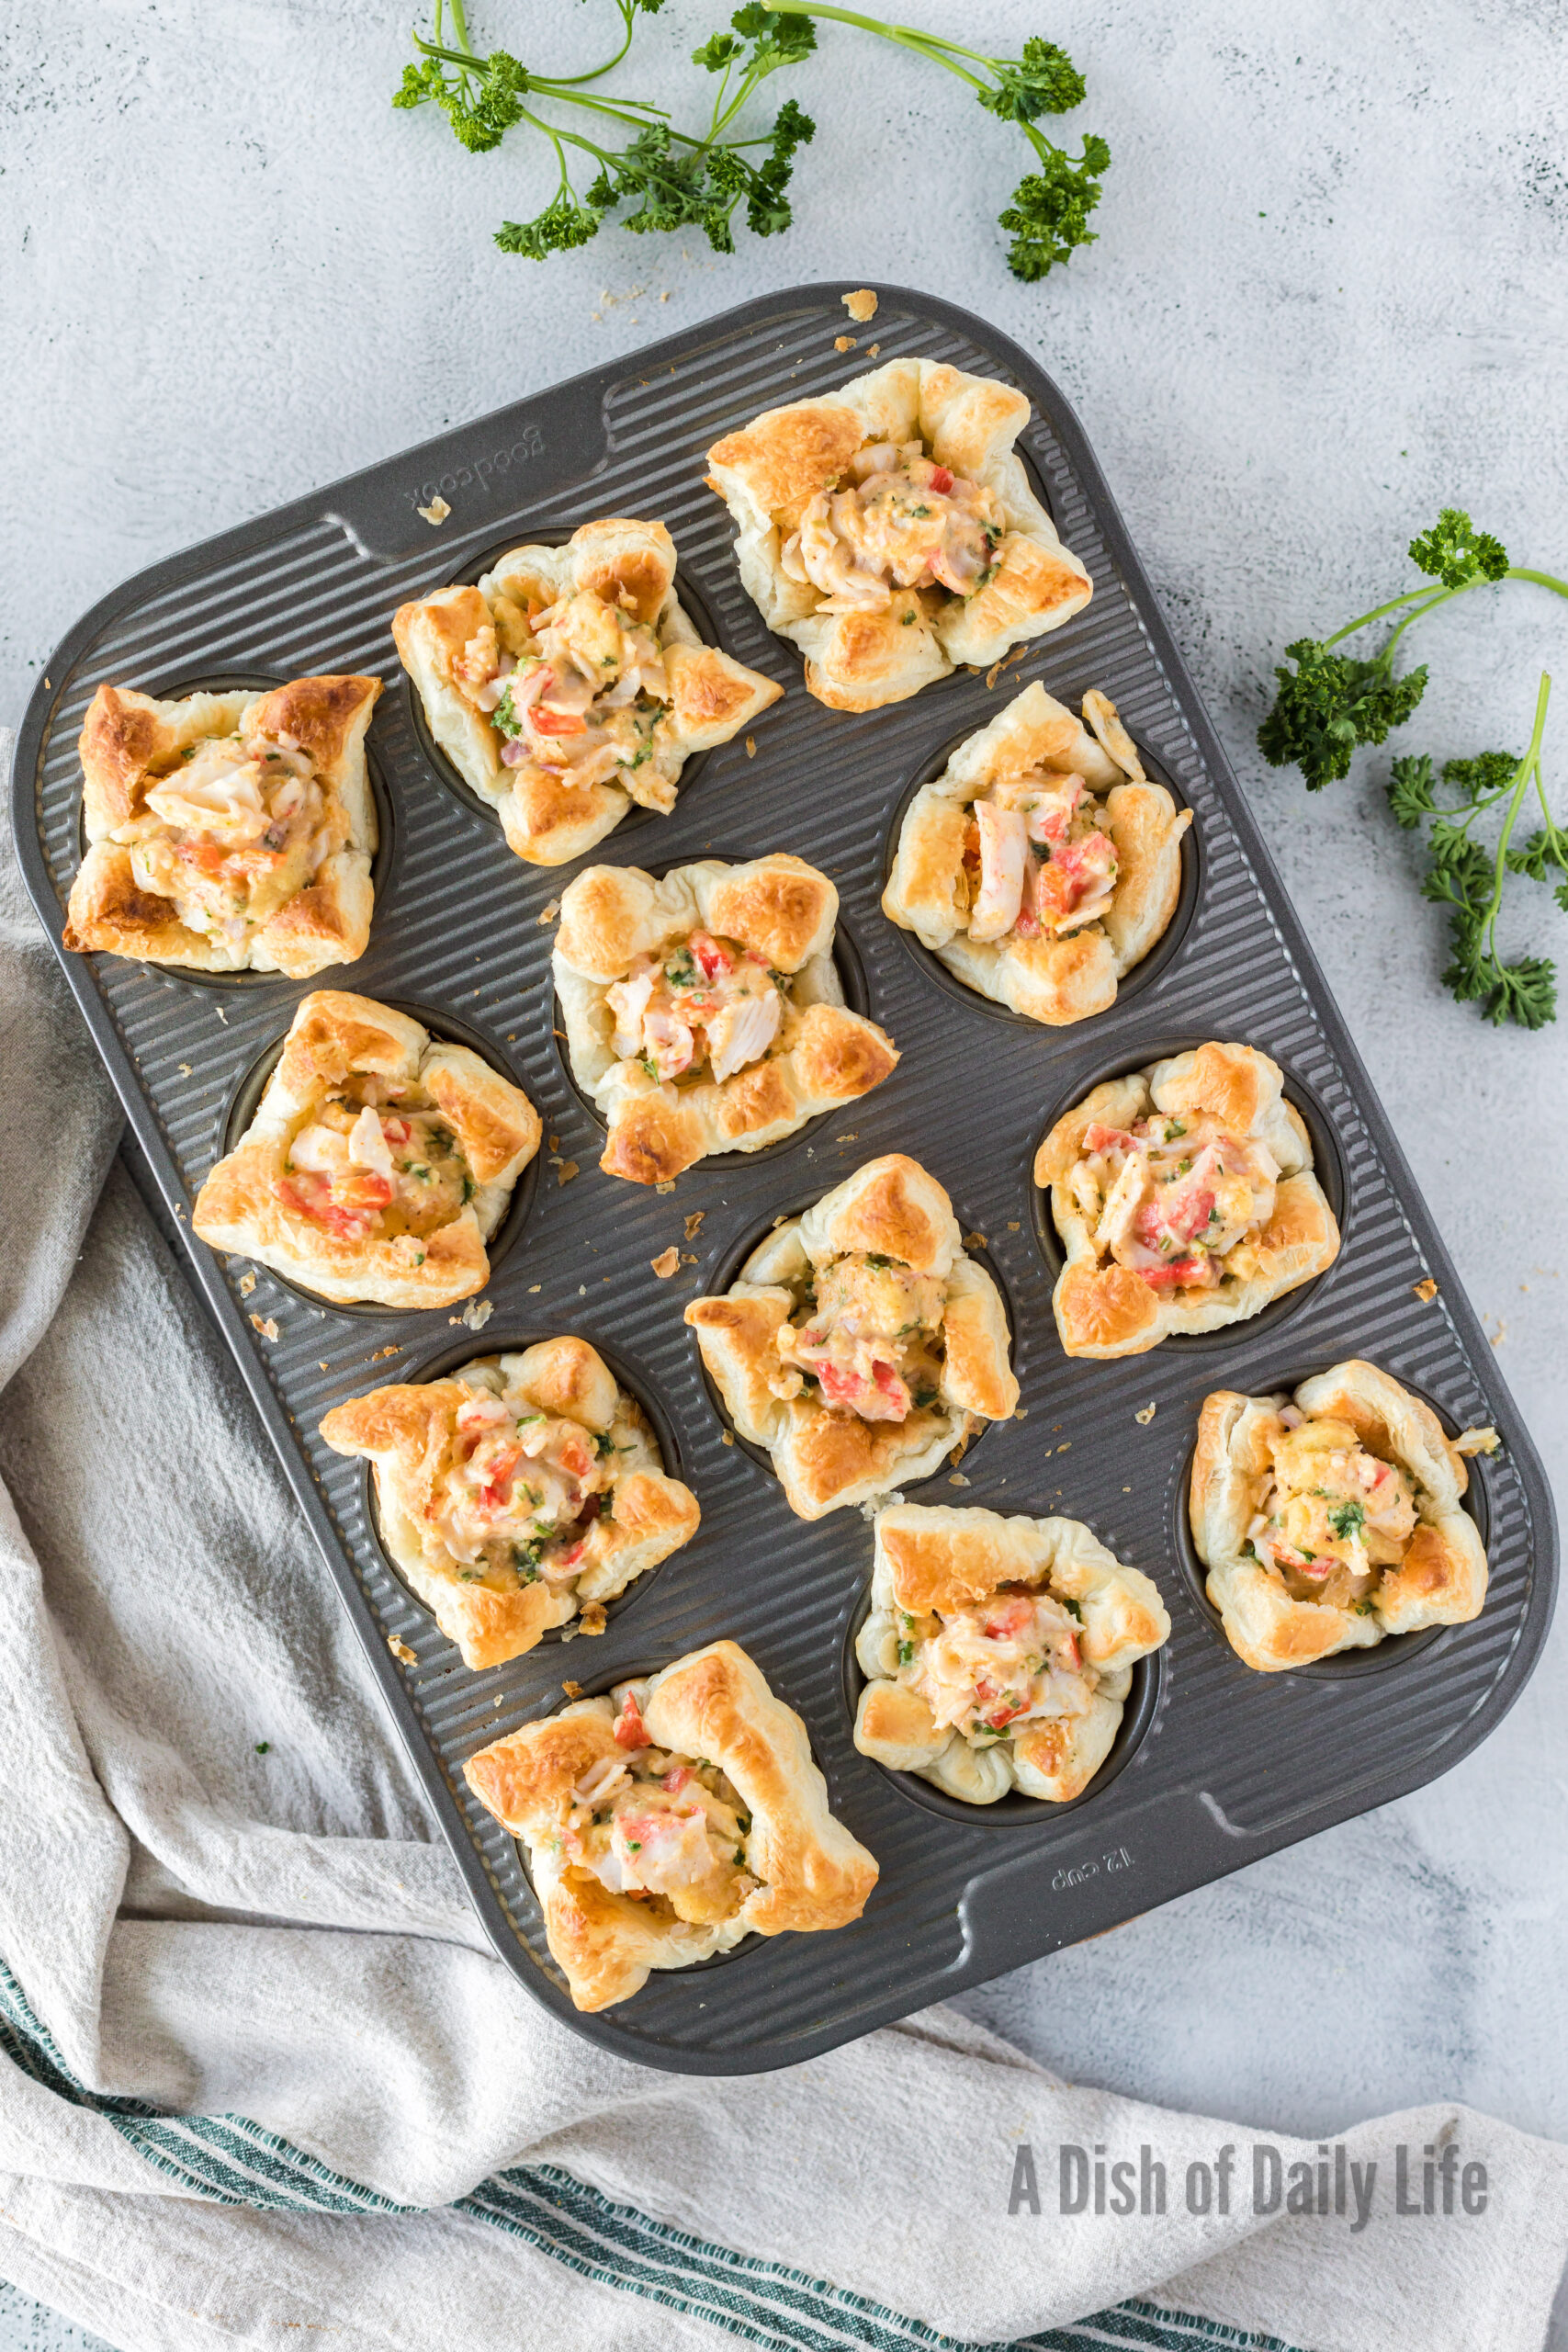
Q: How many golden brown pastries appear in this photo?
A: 12